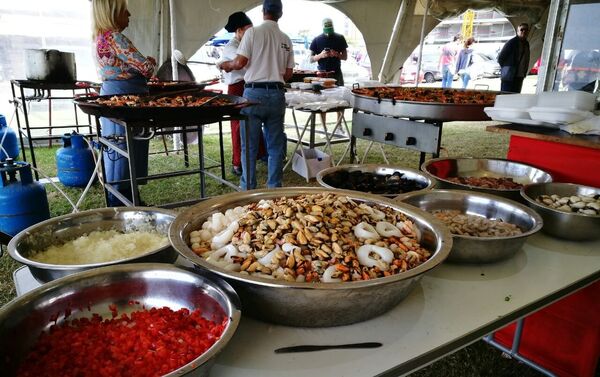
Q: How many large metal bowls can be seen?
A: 7